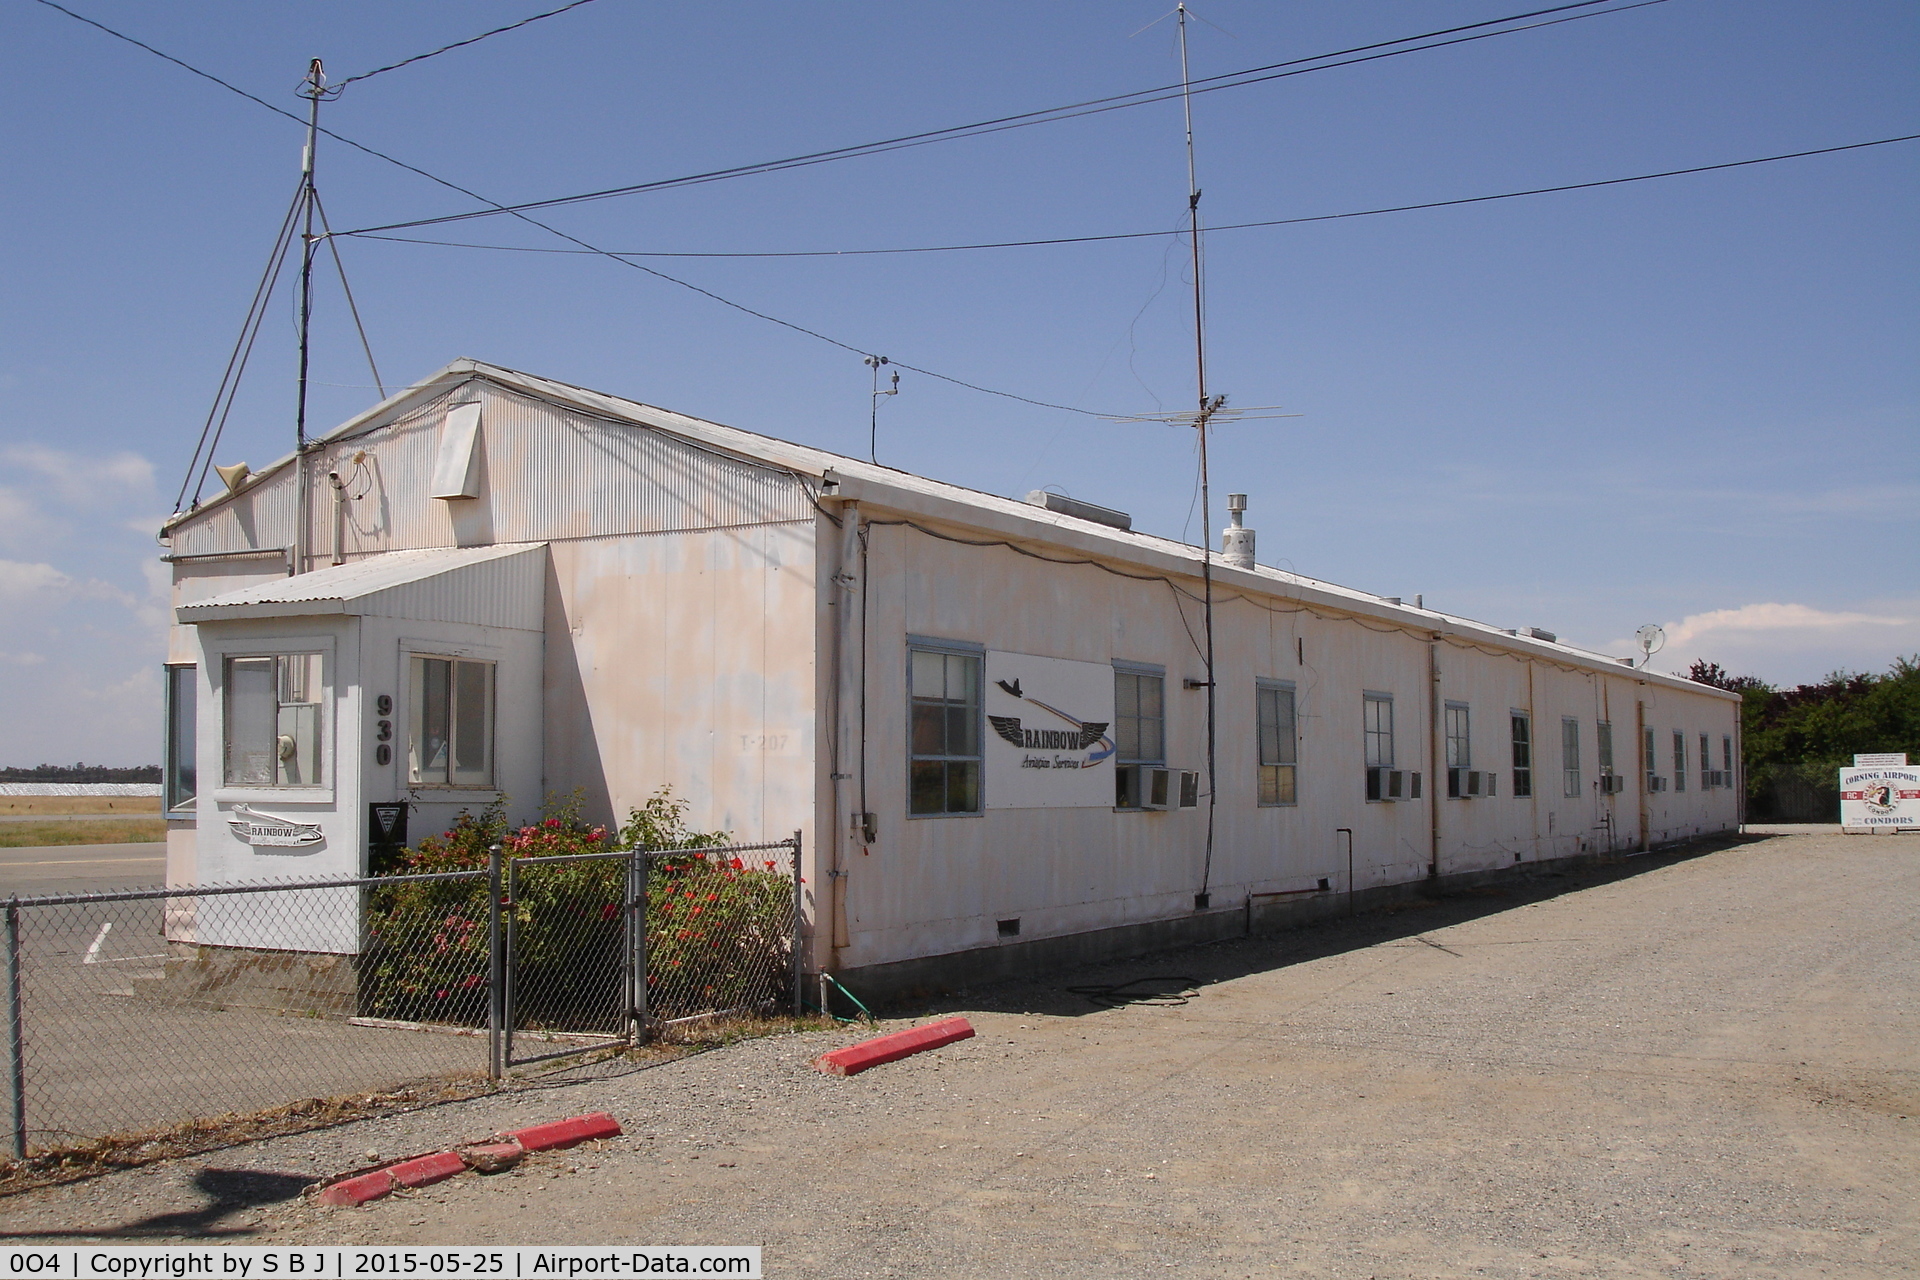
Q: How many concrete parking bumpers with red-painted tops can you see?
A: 2